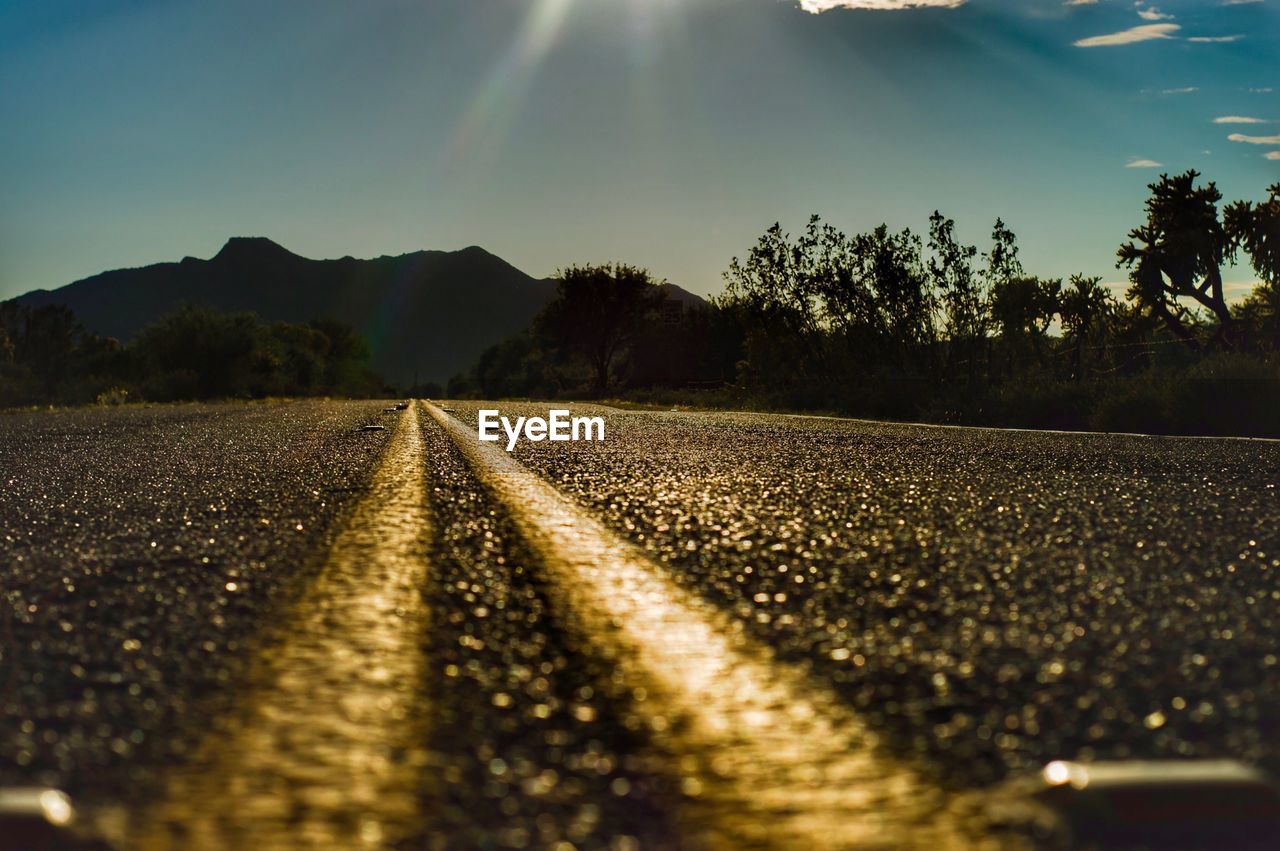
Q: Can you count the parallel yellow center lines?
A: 2